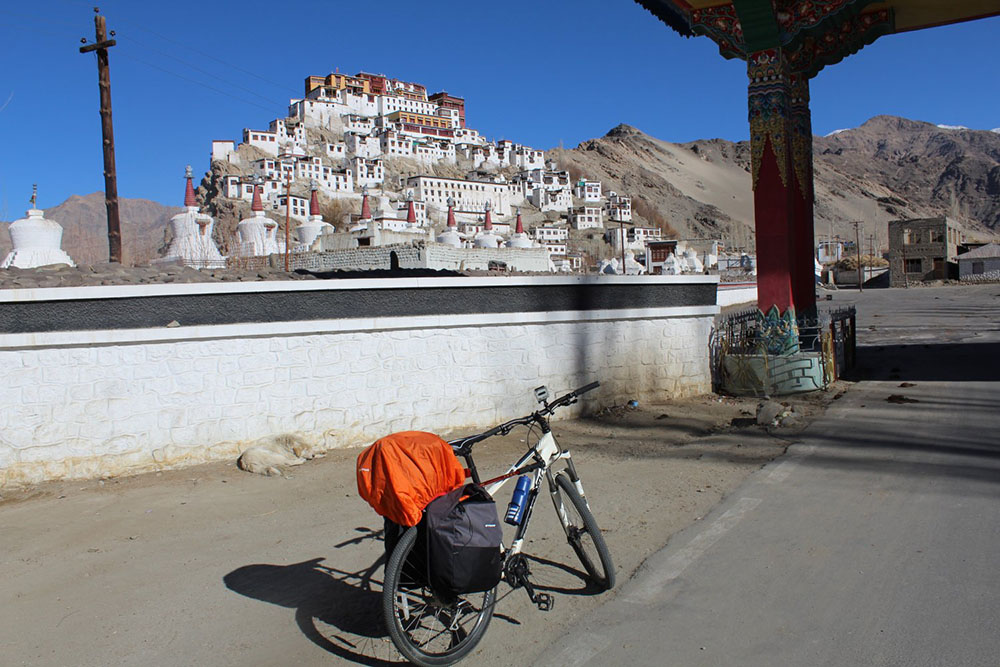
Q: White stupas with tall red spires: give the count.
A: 8